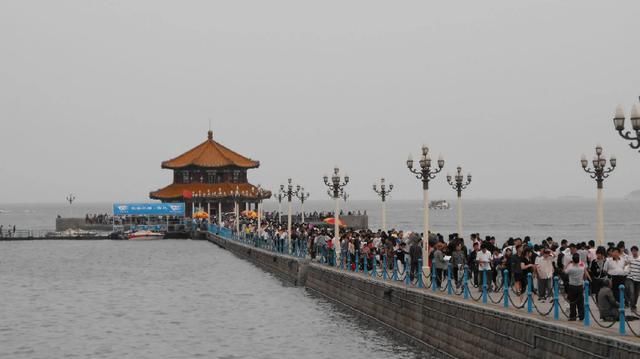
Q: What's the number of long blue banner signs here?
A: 1